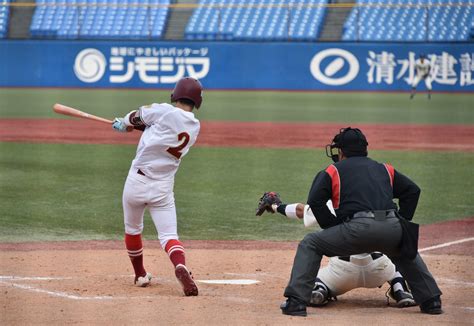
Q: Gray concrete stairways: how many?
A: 3